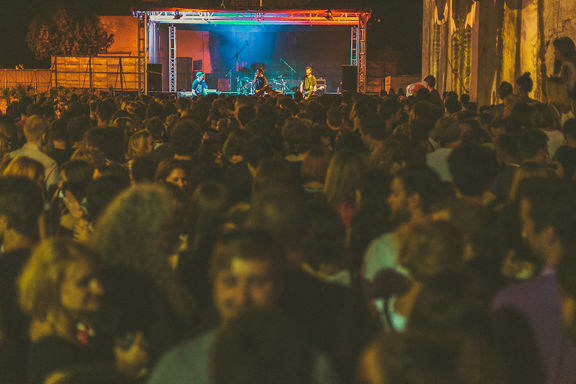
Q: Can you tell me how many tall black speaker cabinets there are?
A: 2